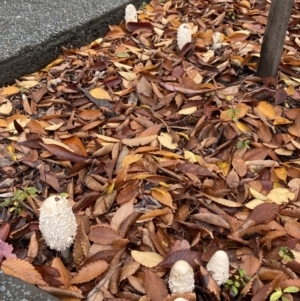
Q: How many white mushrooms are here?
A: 6